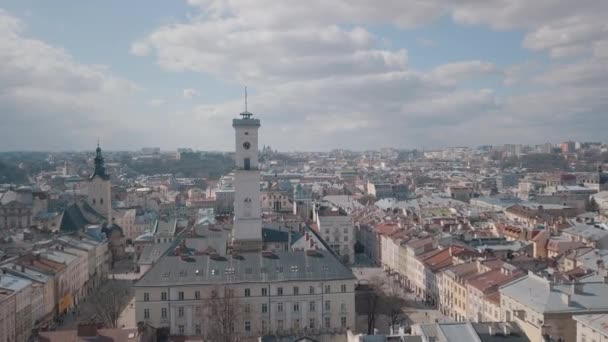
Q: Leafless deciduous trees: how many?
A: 4